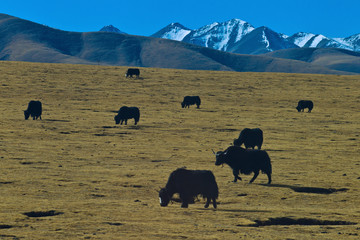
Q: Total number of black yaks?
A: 8